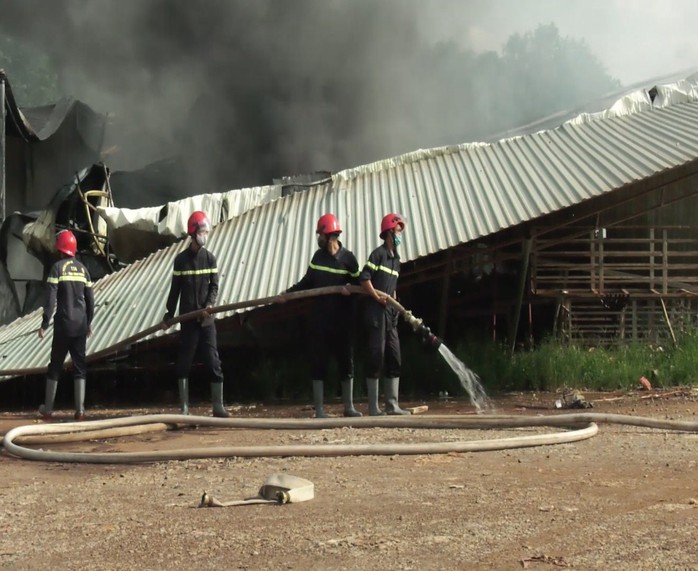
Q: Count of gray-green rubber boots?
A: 8